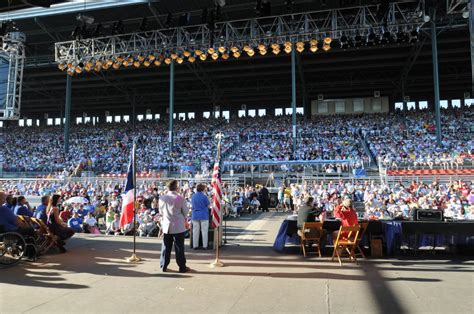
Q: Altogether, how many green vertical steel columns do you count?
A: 4